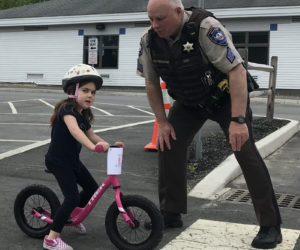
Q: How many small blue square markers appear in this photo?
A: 3